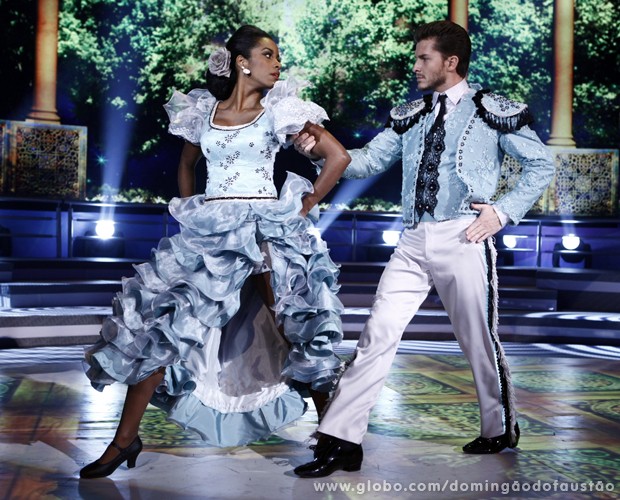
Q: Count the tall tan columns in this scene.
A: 3